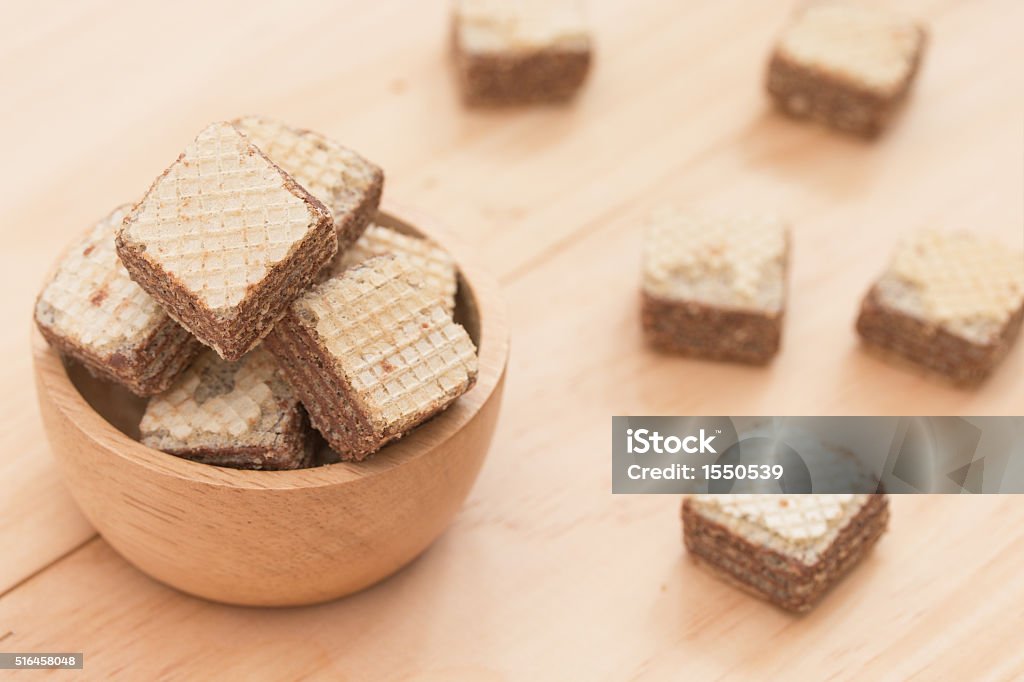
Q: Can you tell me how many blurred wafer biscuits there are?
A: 5